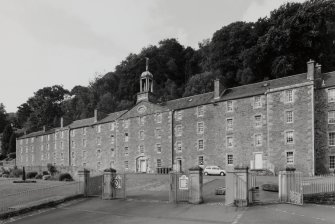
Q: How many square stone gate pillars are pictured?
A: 5